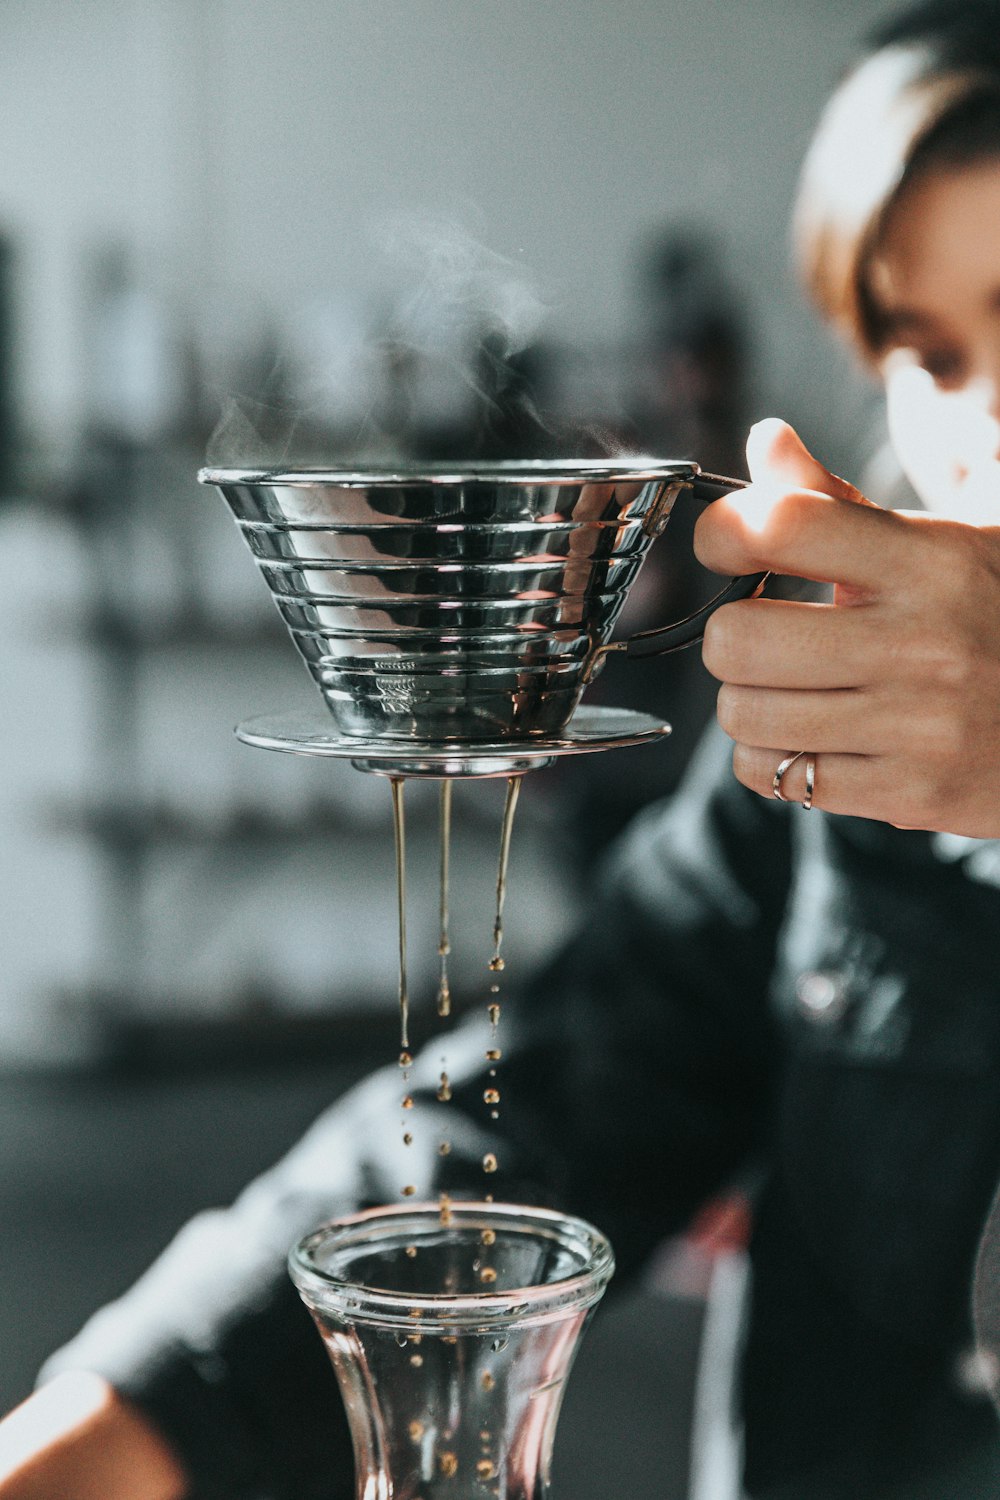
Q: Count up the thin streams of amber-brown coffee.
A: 3